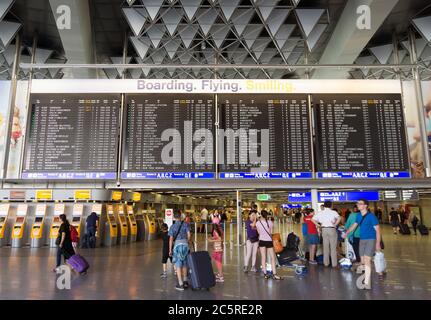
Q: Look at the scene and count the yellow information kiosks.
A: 10